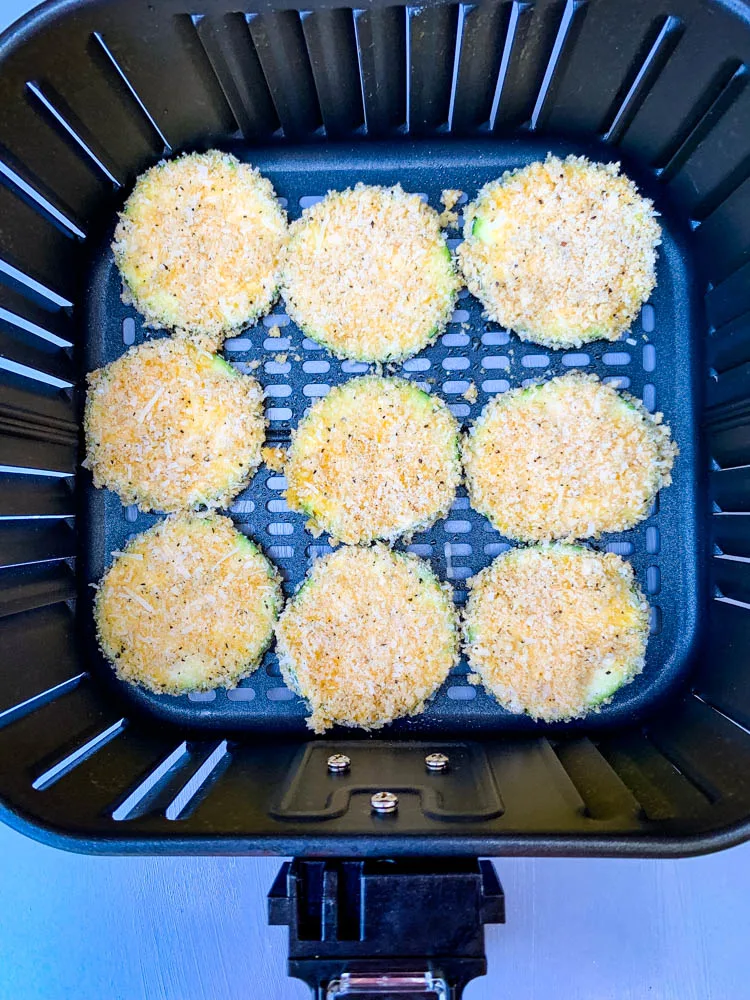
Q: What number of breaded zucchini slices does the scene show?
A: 9